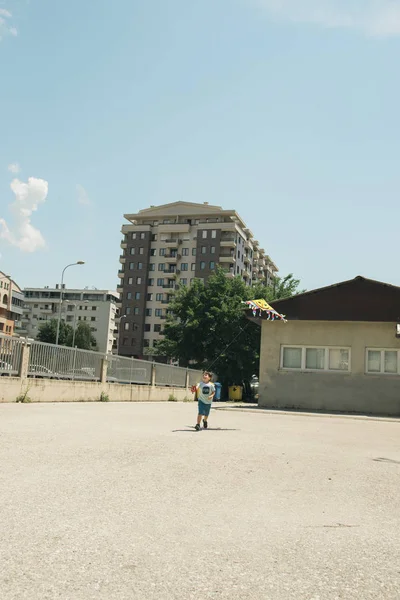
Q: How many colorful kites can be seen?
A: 1